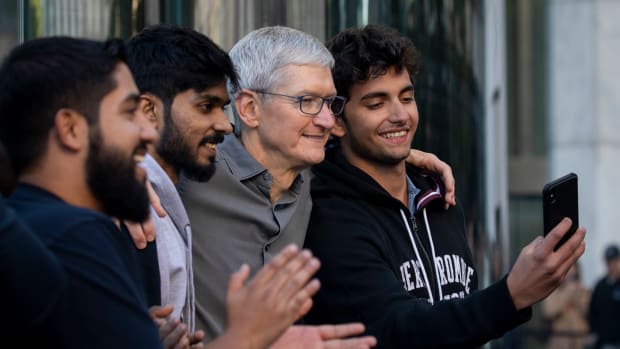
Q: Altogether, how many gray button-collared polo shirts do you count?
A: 1